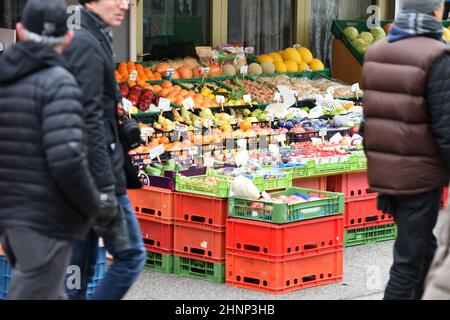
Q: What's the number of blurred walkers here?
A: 3